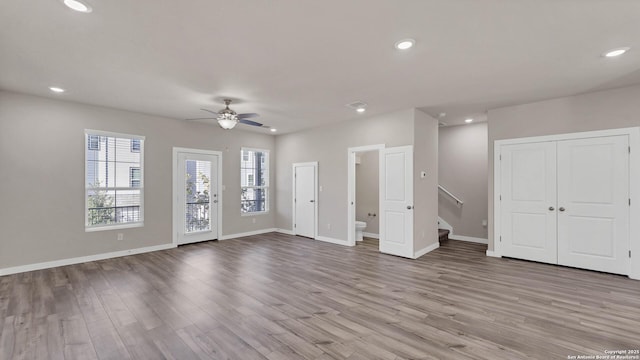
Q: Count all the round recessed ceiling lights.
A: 7